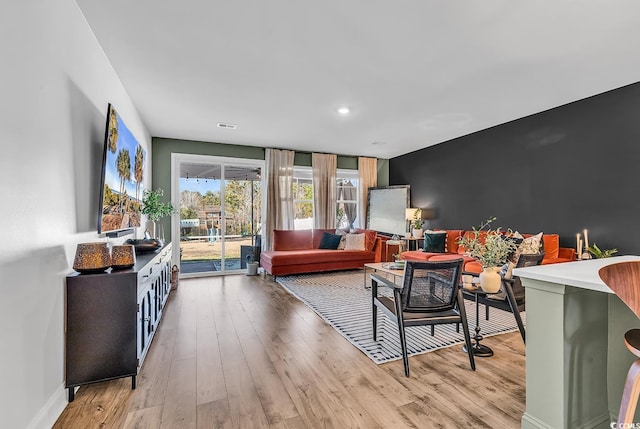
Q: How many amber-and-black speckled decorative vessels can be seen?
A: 2